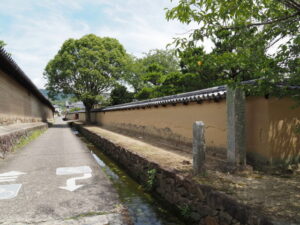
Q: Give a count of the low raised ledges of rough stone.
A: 2